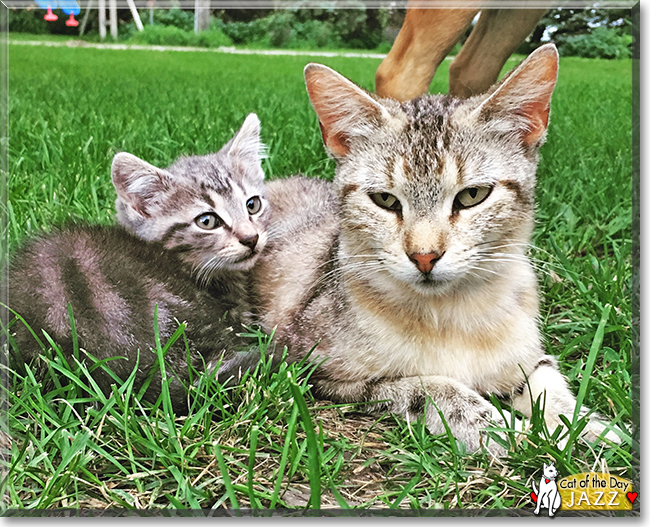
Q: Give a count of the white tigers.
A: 0